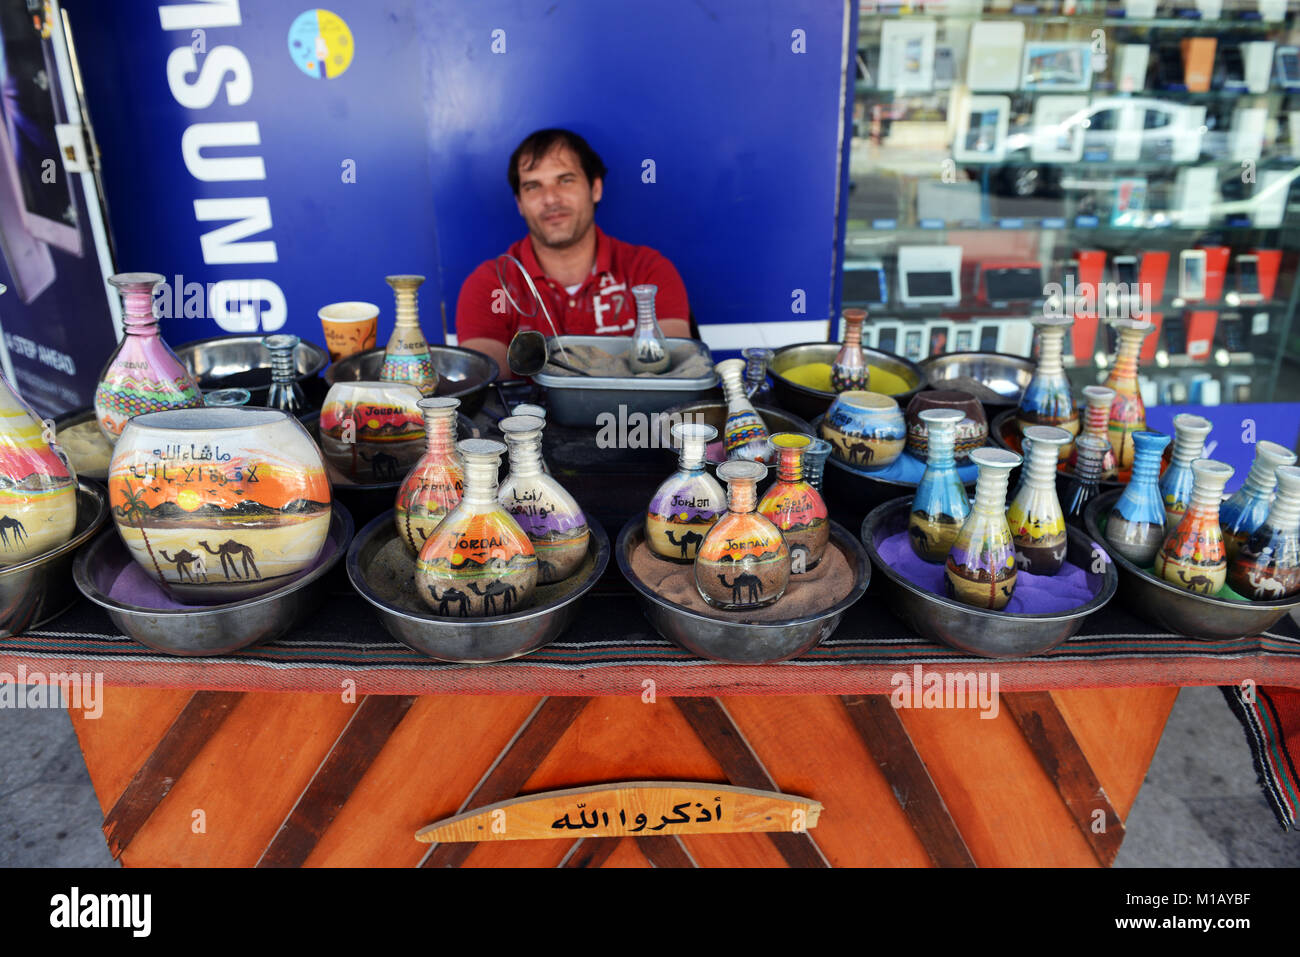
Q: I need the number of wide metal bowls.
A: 15